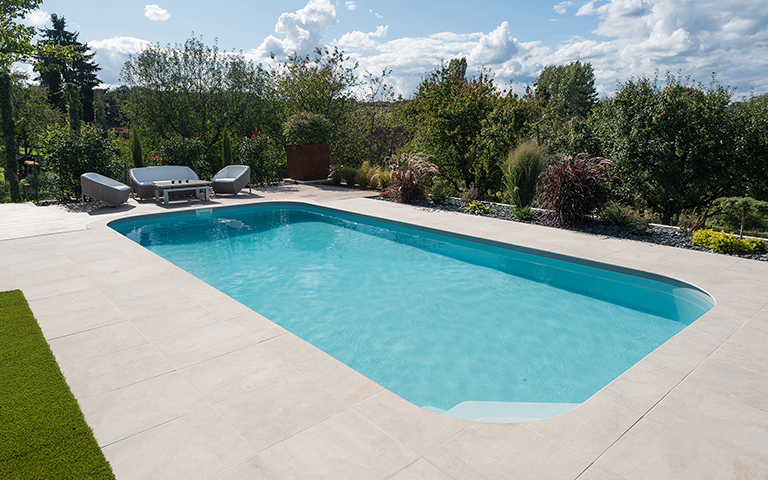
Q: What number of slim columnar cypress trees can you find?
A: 2